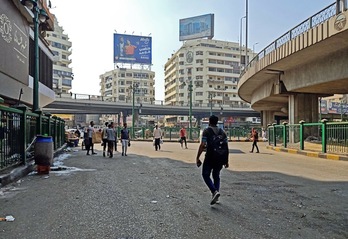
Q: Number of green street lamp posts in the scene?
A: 4